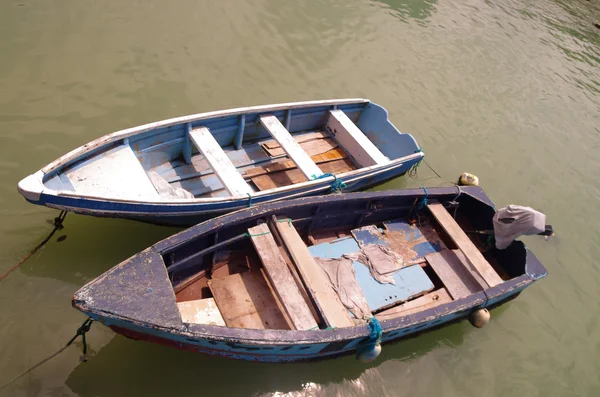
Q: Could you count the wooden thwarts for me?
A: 6